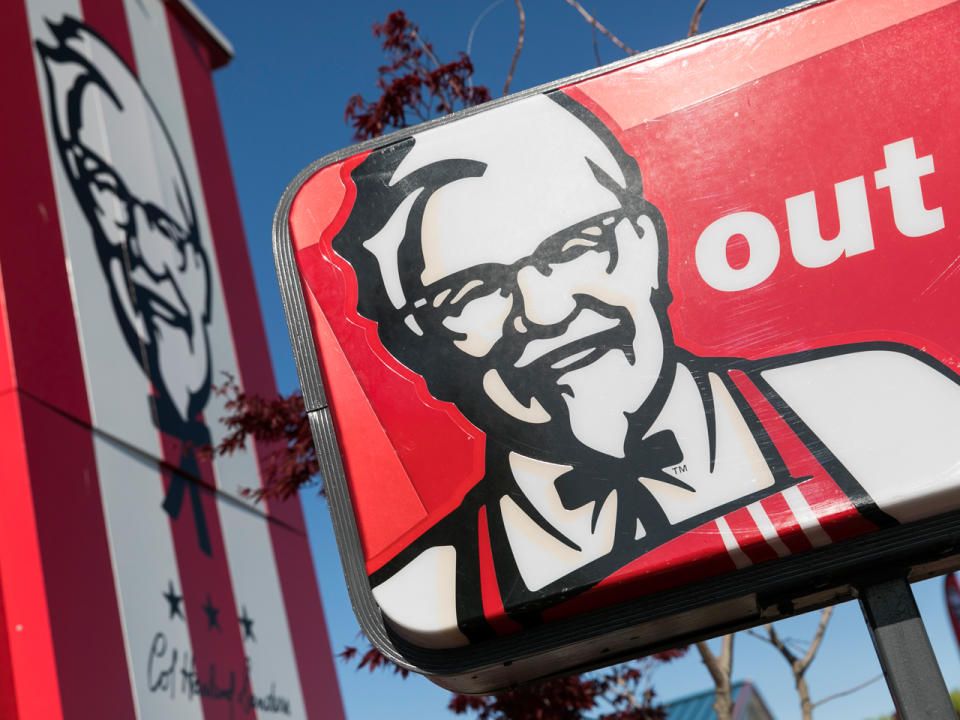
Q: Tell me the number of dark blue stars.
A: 3